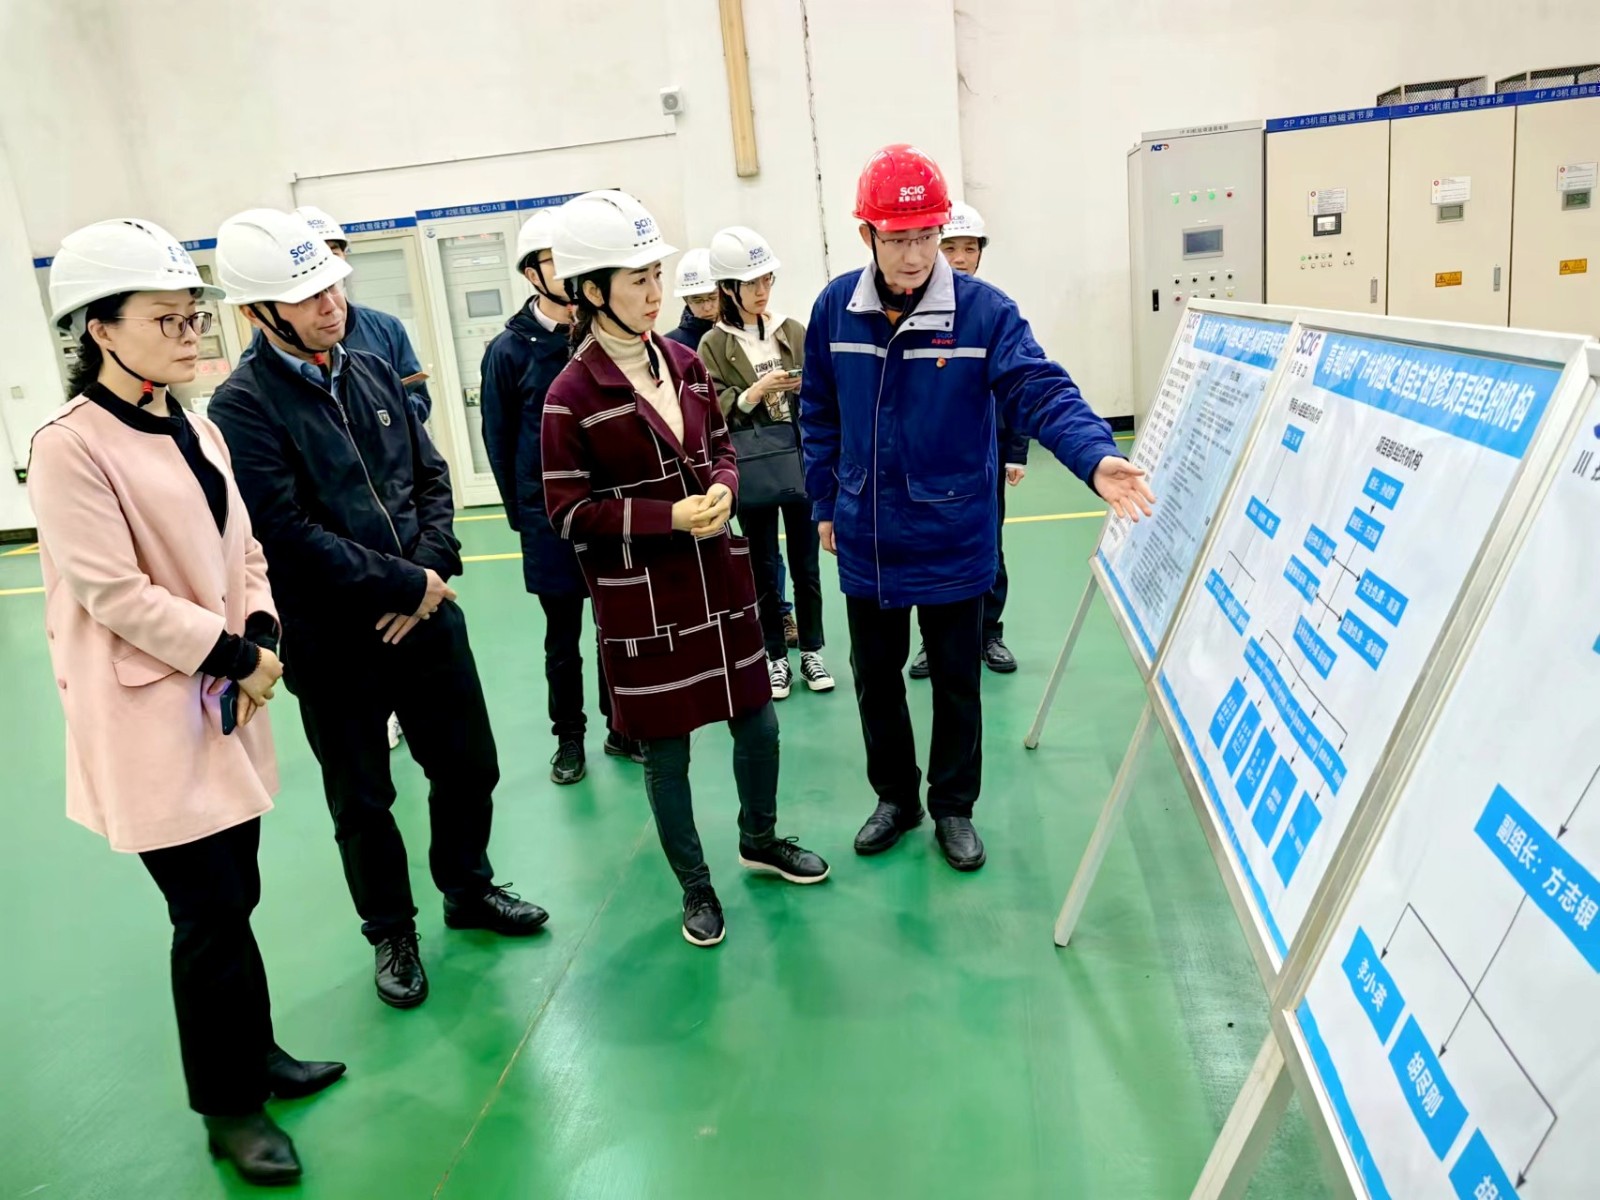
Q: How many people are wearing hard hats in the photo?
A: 9